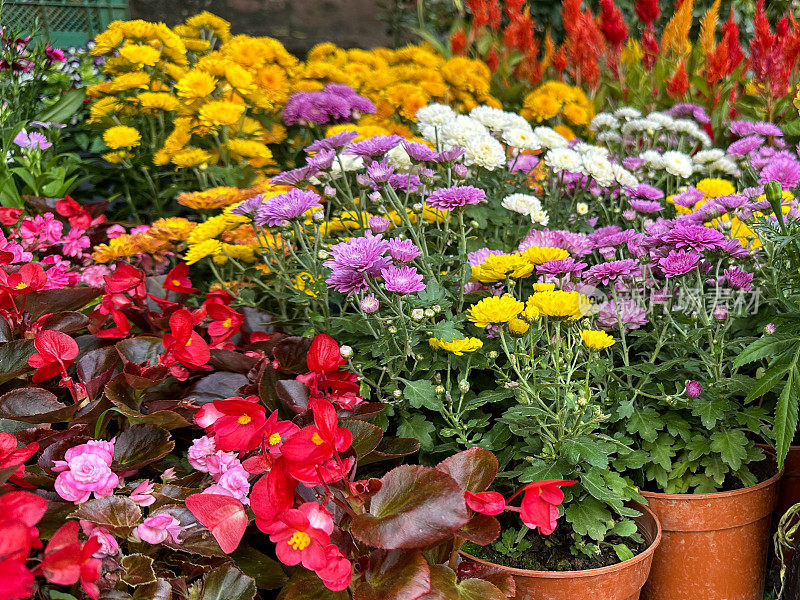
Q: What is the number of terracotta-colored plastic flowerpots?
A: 3